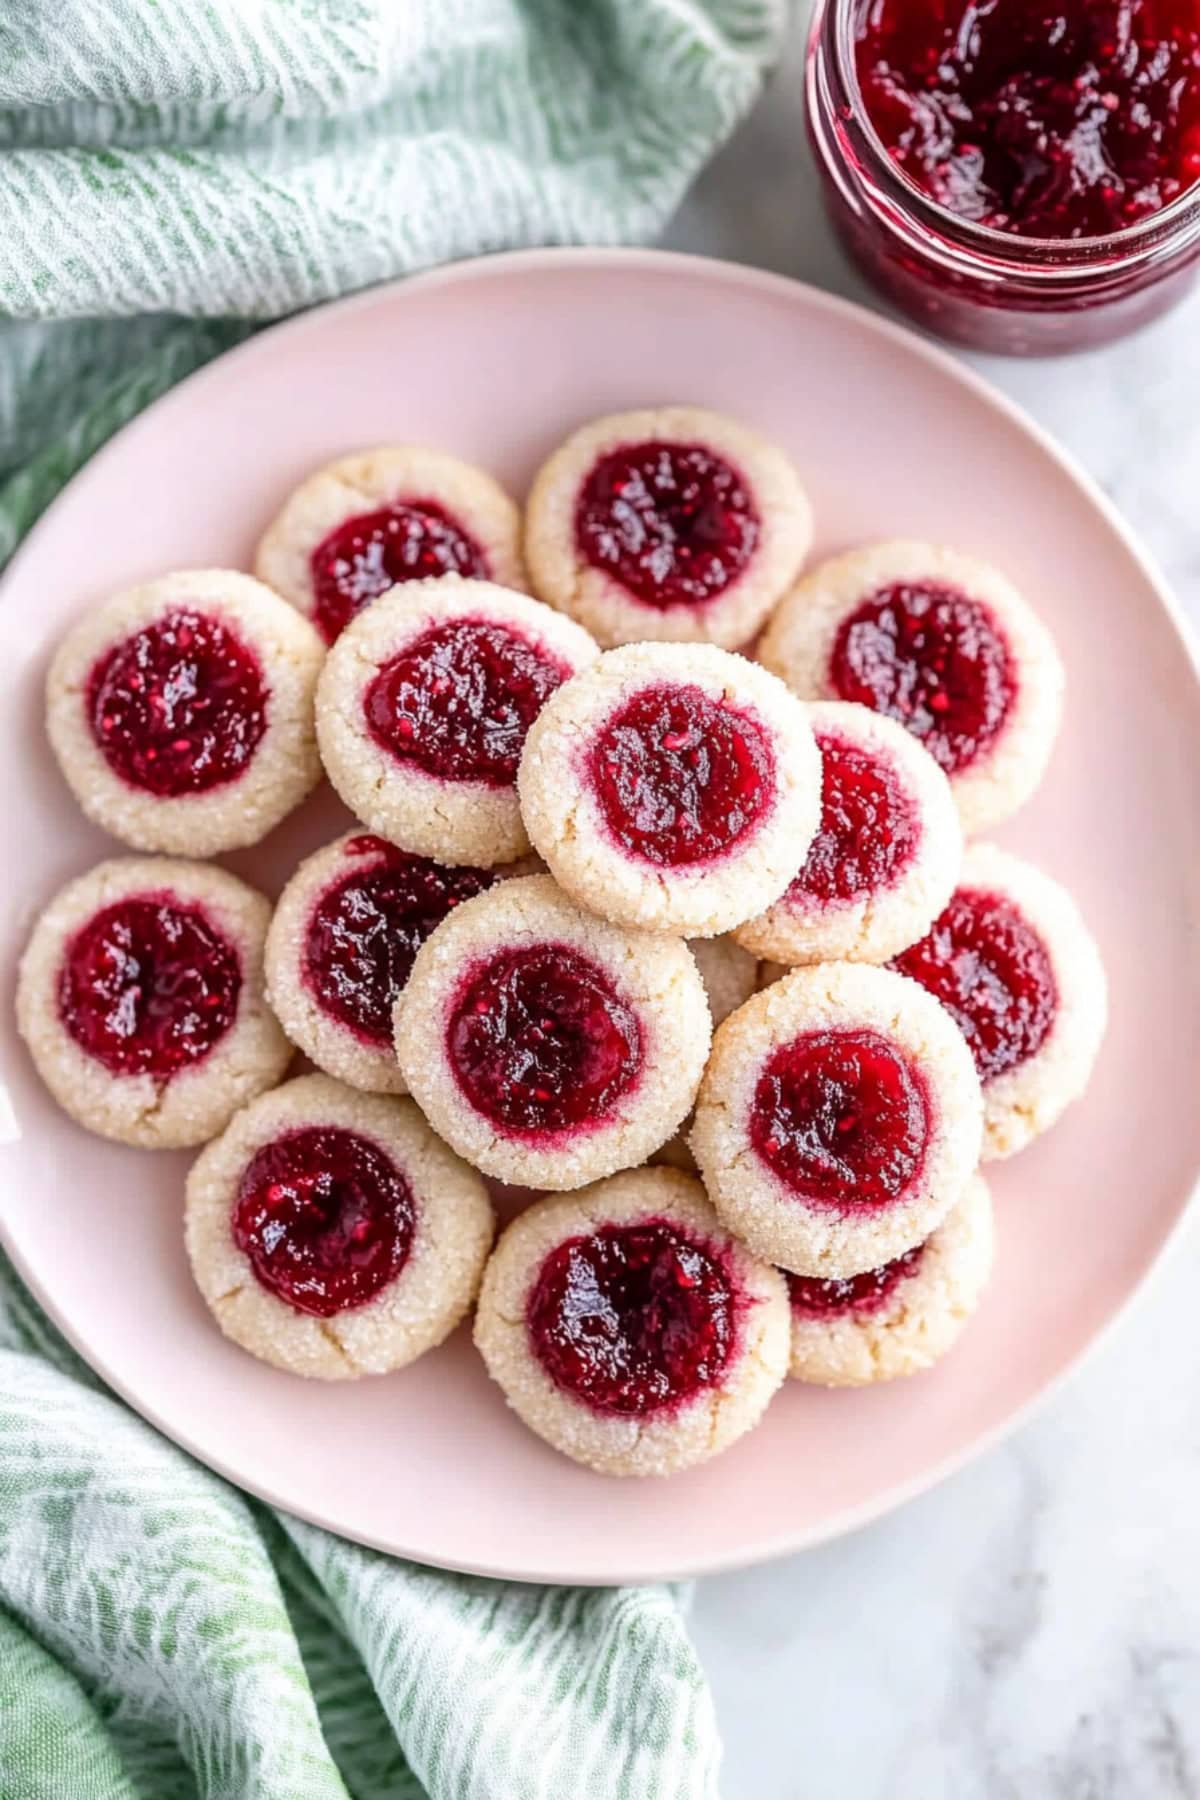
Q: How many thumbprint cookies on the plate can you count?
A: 15